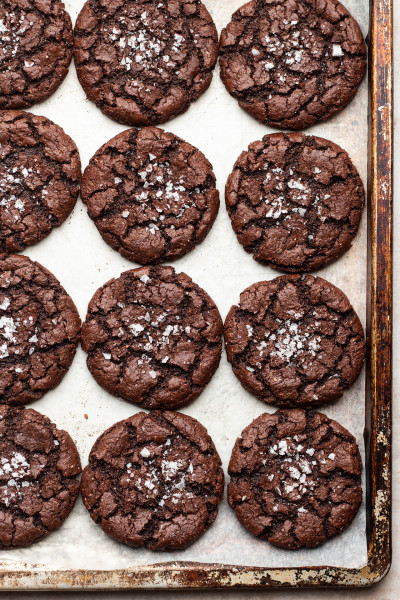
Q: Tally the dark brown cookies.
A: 12